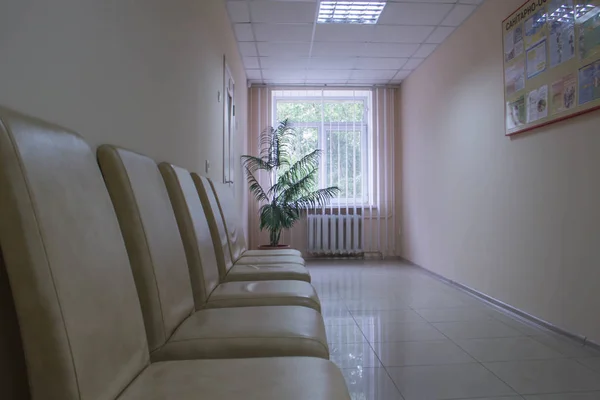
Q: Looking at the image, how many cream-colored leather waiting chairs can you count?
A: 6